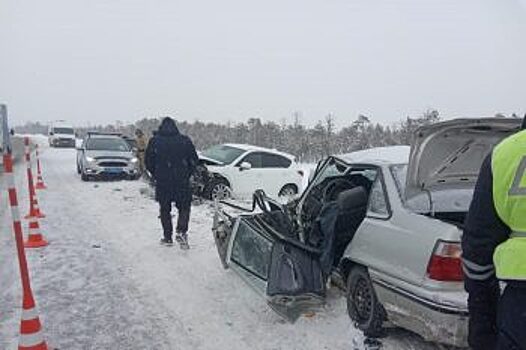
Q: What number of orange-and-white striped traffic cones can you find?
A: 4